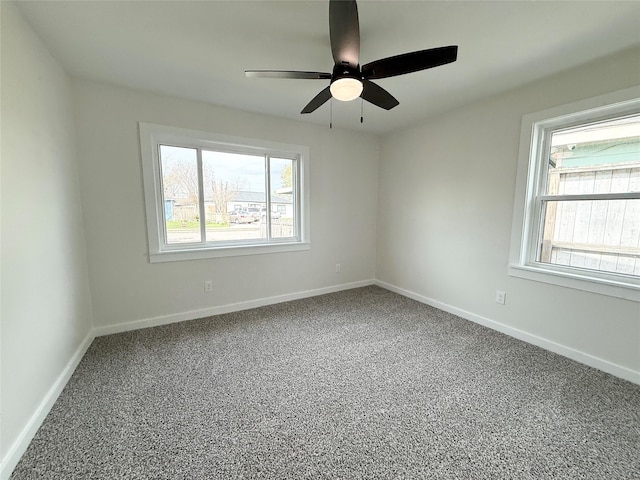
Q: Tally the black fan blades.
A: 5